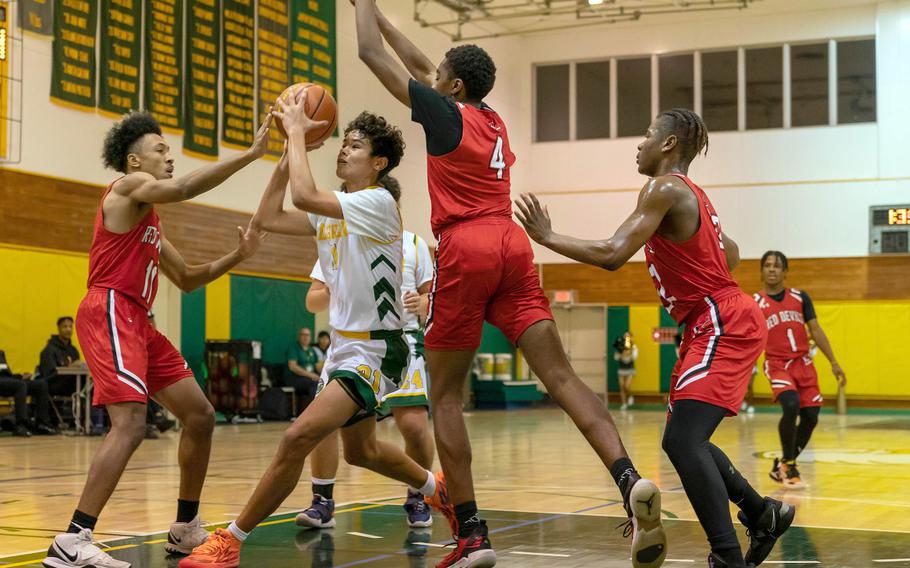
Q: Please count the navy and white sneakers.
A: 2